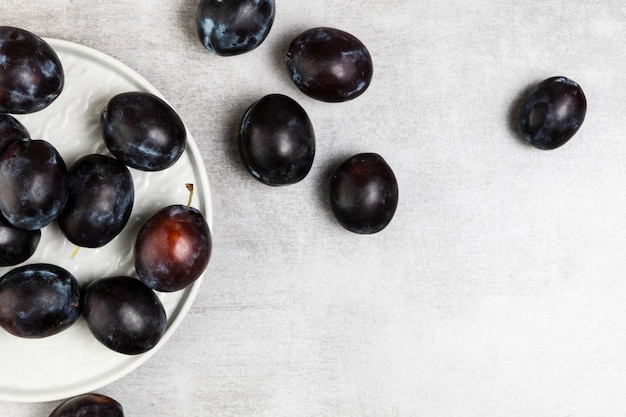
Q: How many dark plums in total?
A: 15